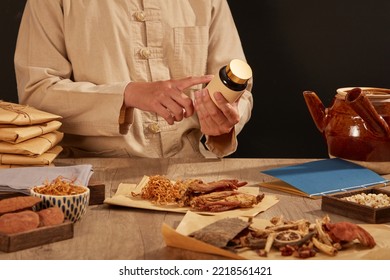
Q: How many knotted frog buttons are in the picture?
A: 3